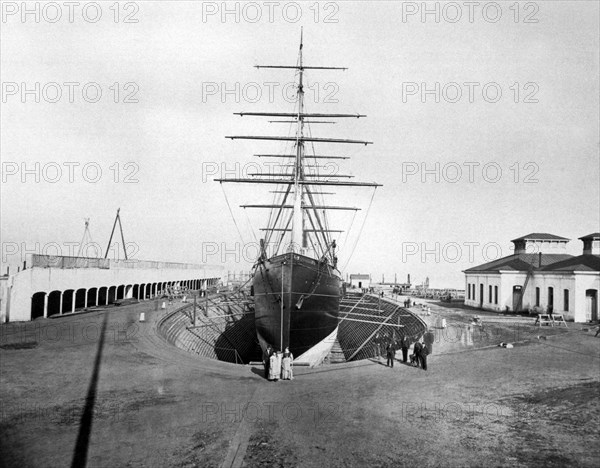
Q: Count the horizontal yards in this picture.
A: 11